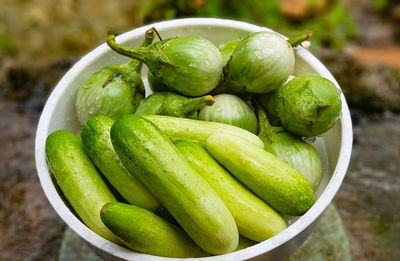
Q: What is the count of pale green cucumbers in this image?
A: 7